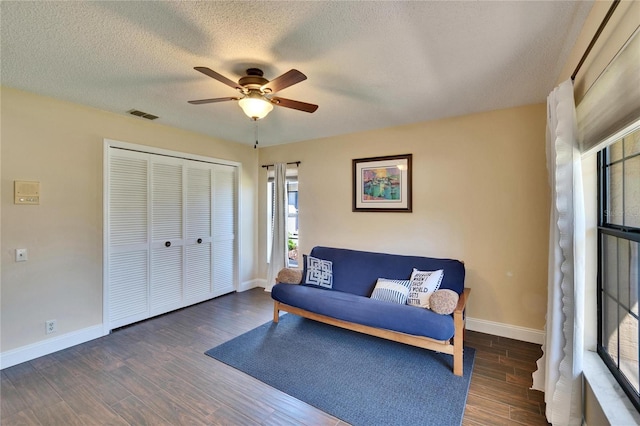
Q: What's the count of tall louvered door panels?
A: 4